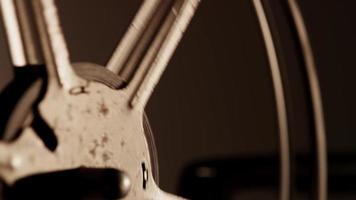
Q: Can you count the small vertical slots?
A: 1